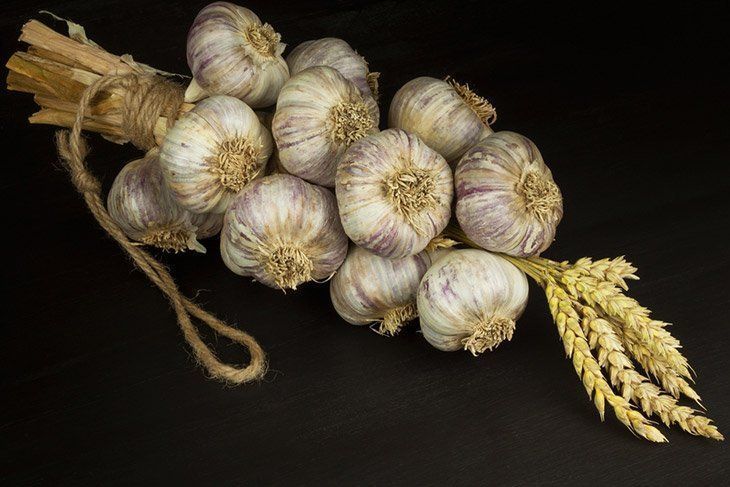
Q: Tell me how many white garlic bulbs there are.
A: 11